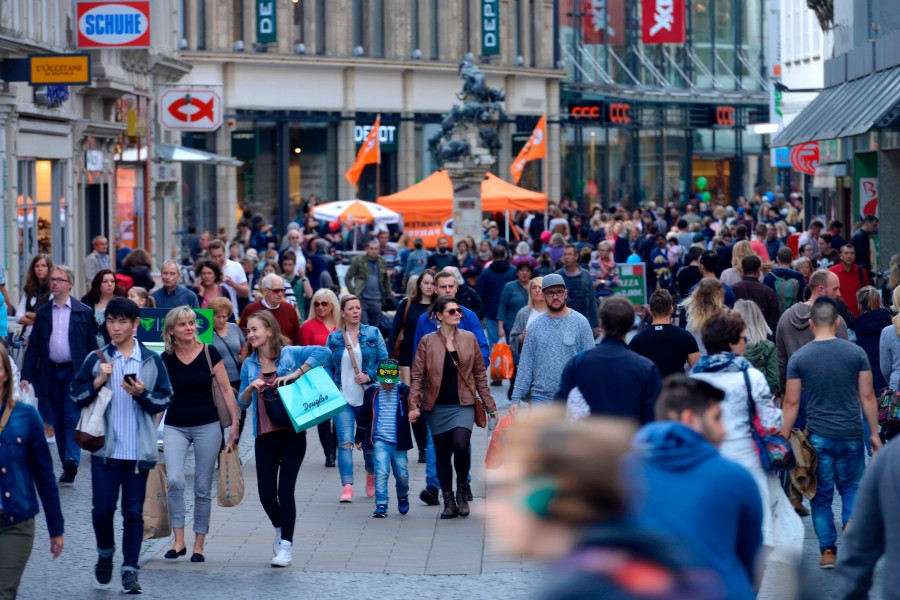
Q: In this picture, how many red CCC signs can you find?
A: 3